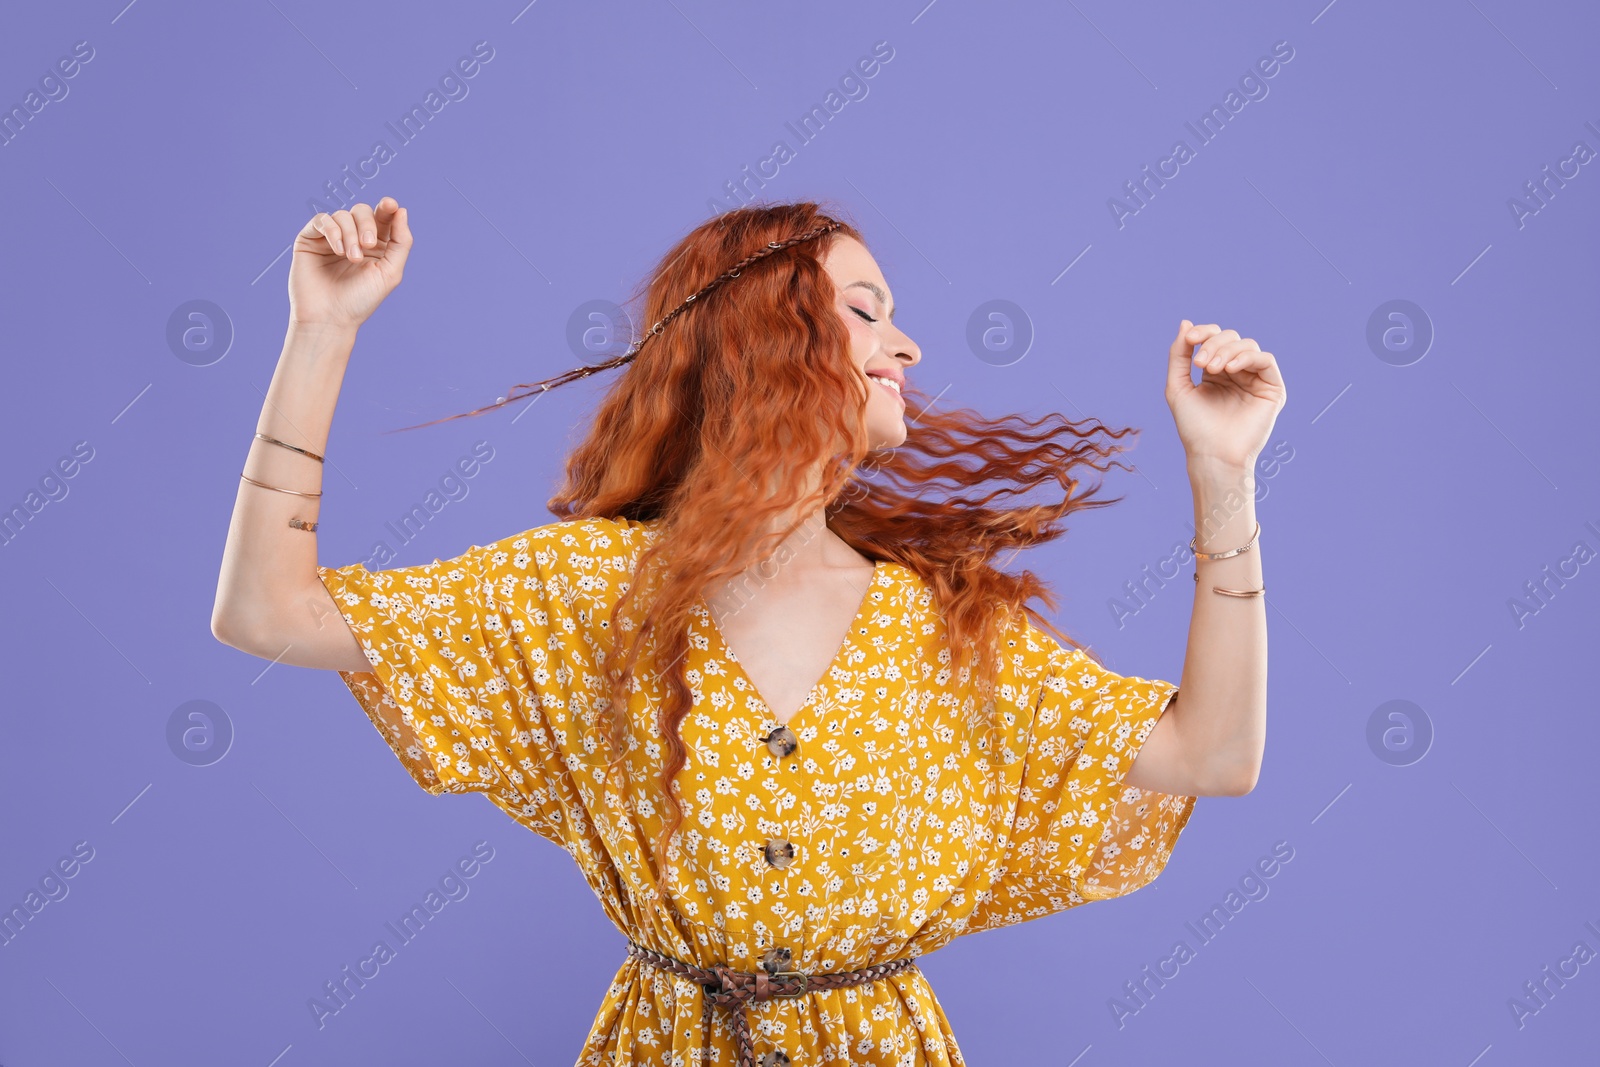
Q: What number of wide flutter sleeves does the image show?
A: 2